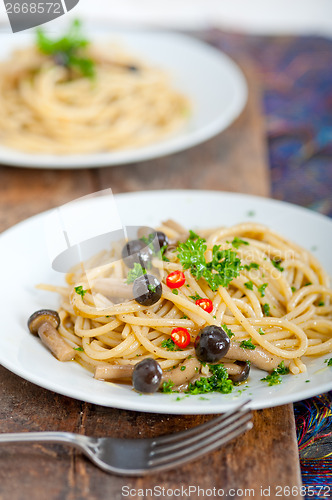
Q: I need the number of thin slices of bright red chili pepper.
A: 3